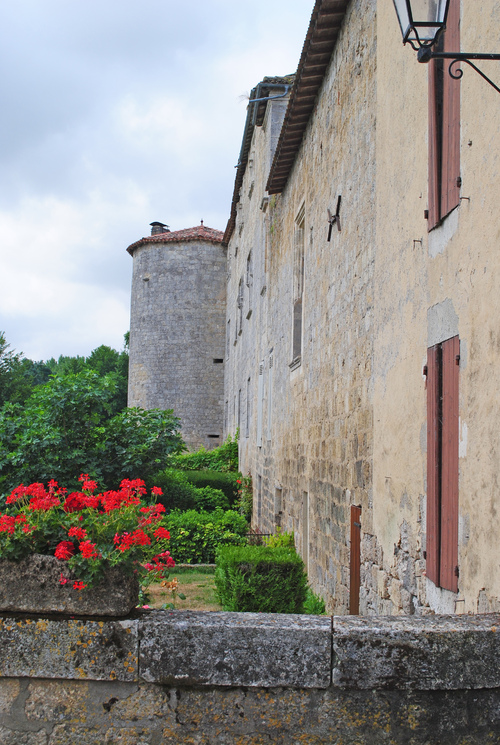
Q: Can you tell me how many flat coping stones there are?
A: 3